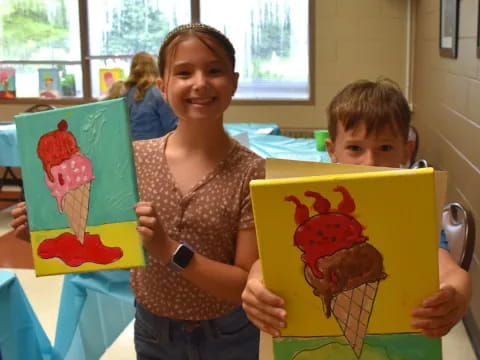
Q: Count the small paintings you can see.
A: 3